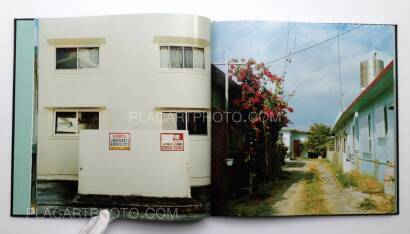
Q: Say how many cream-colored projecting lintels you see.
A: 4